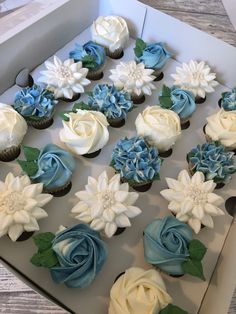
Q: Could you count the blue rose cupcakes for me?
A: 6